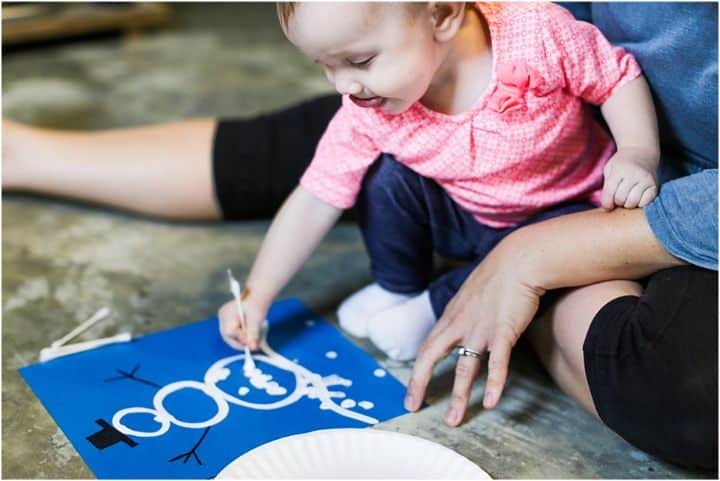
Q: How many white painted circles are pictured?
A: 3